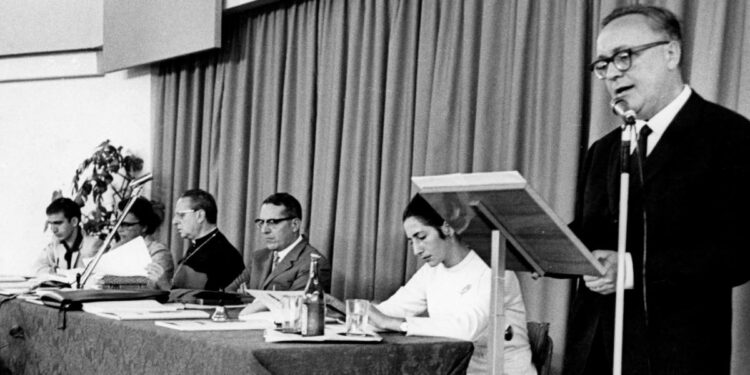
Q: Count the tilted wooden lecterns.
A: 1